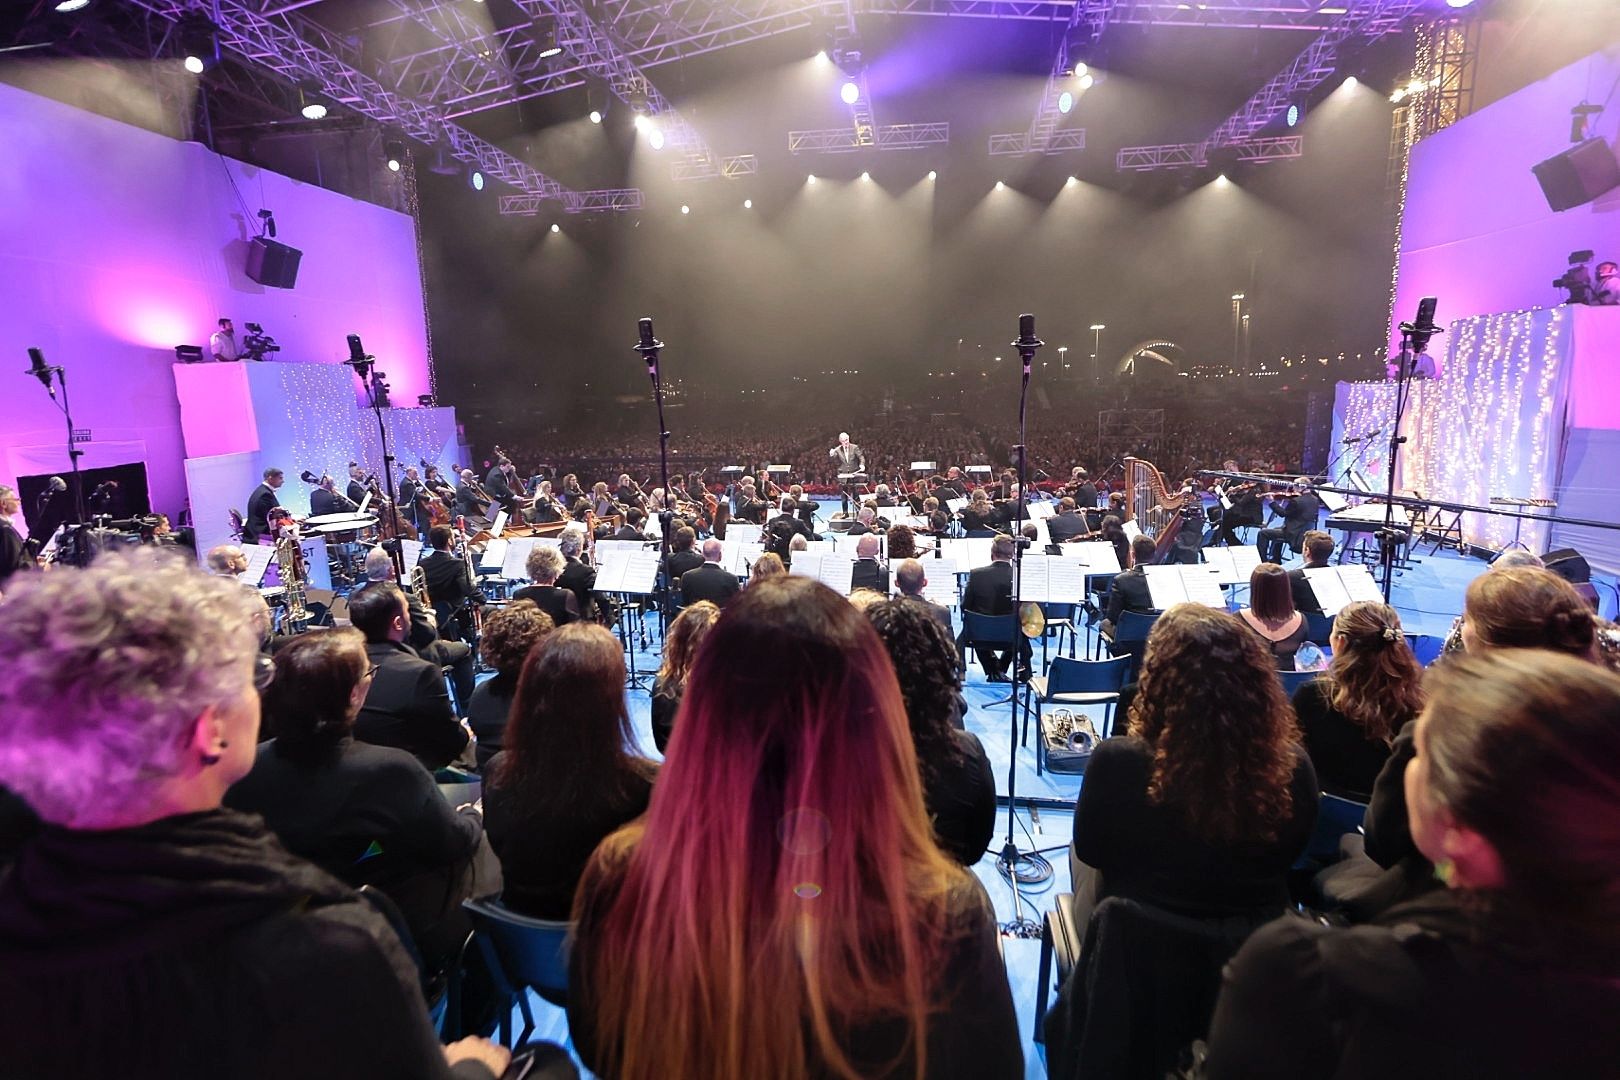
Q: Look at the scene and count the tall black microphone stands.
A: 5